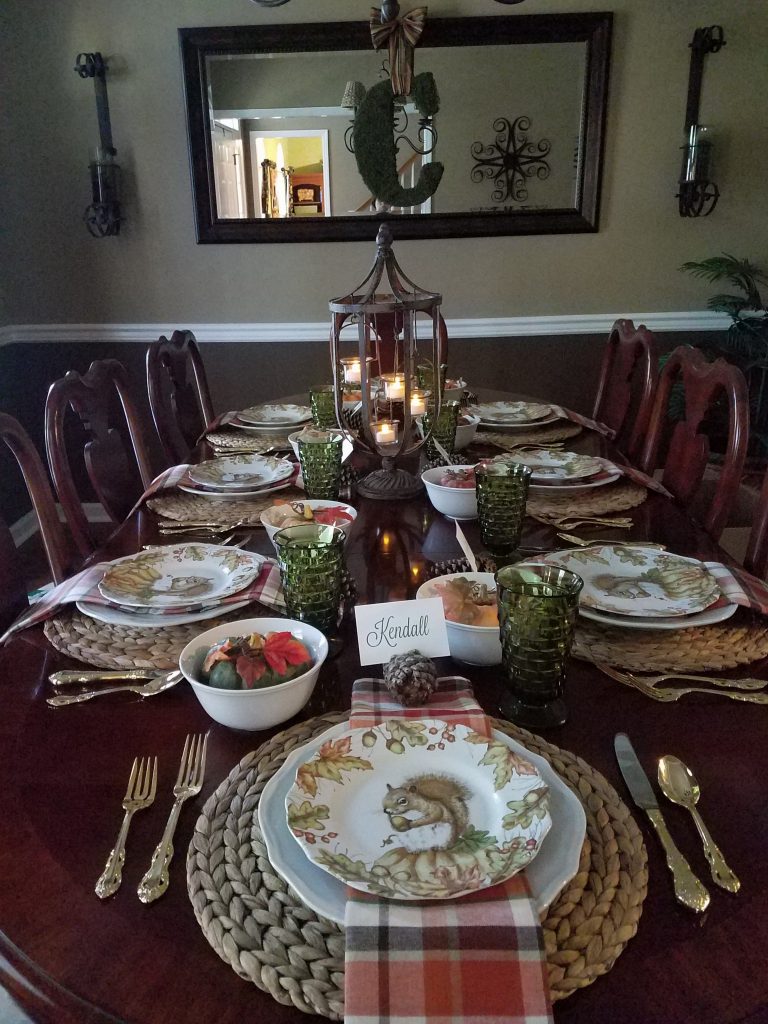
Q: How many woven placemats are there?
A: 7